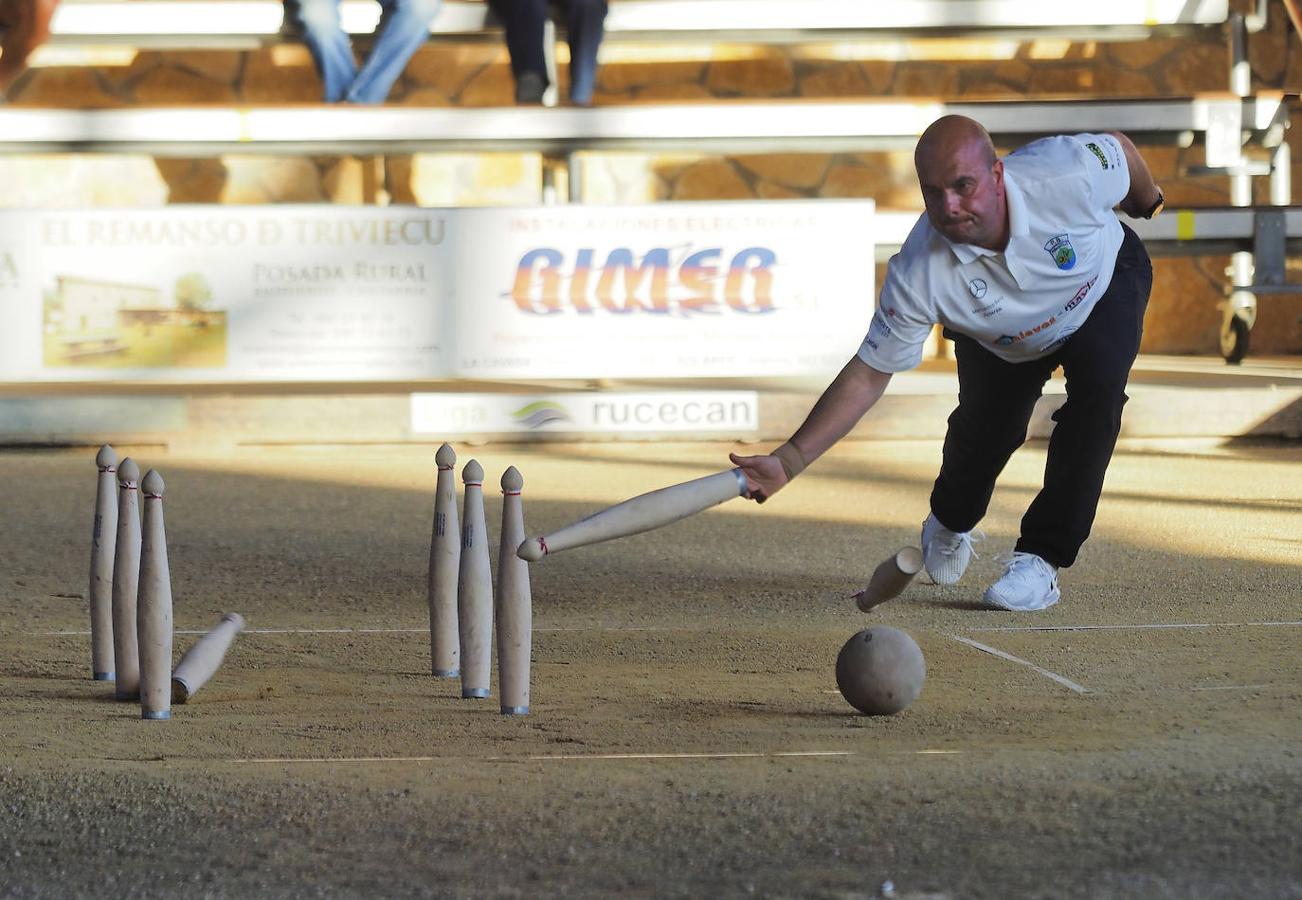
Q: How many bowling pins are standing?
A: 6